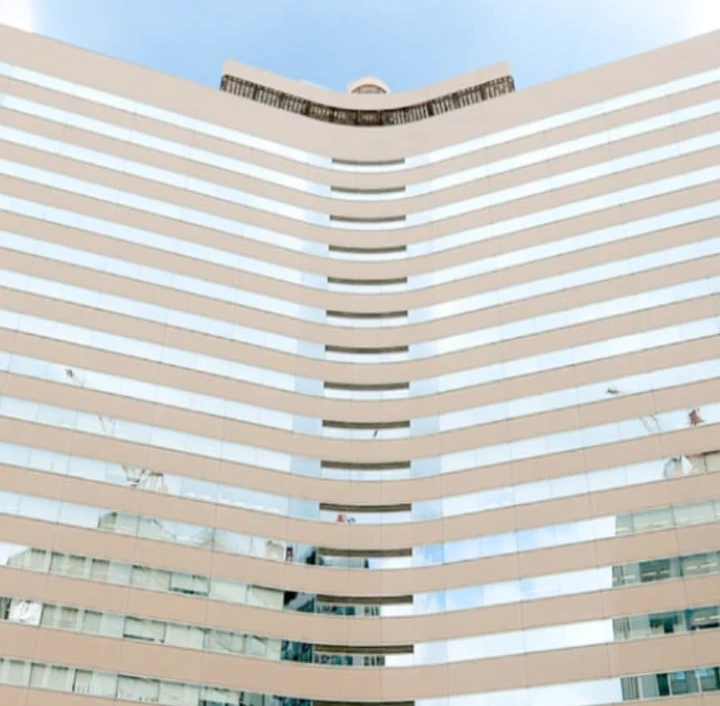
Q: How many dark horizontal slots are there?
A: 15